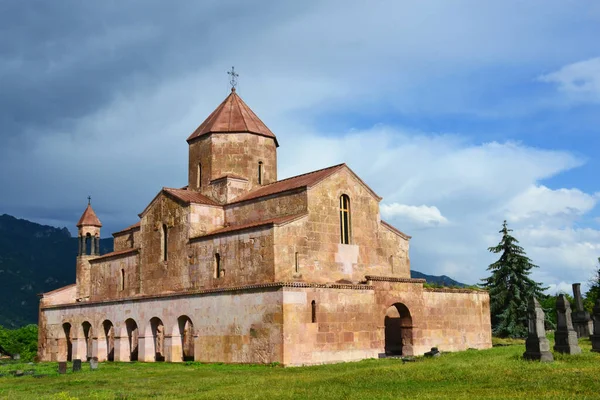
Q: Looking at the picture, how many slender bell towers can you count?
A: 1